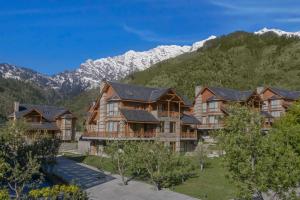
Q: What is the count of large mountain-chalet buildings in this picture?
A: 4